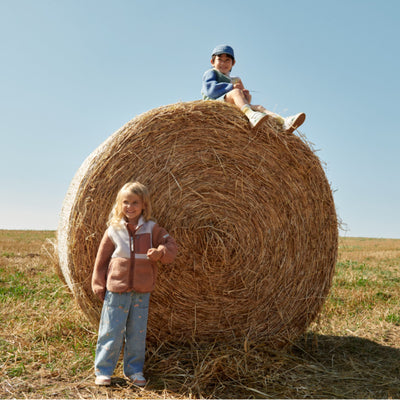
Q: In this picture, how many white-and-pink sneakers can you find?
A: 2